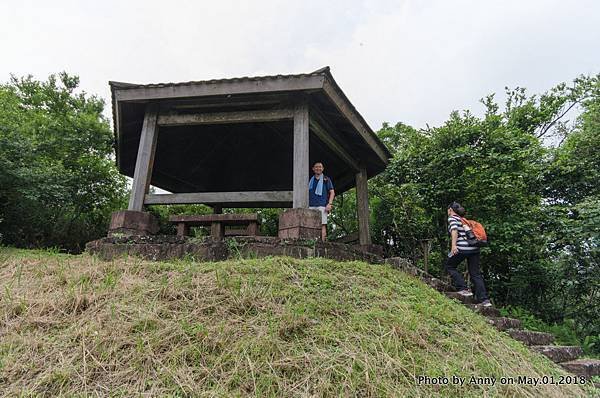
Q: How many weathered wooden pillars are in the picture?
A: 3